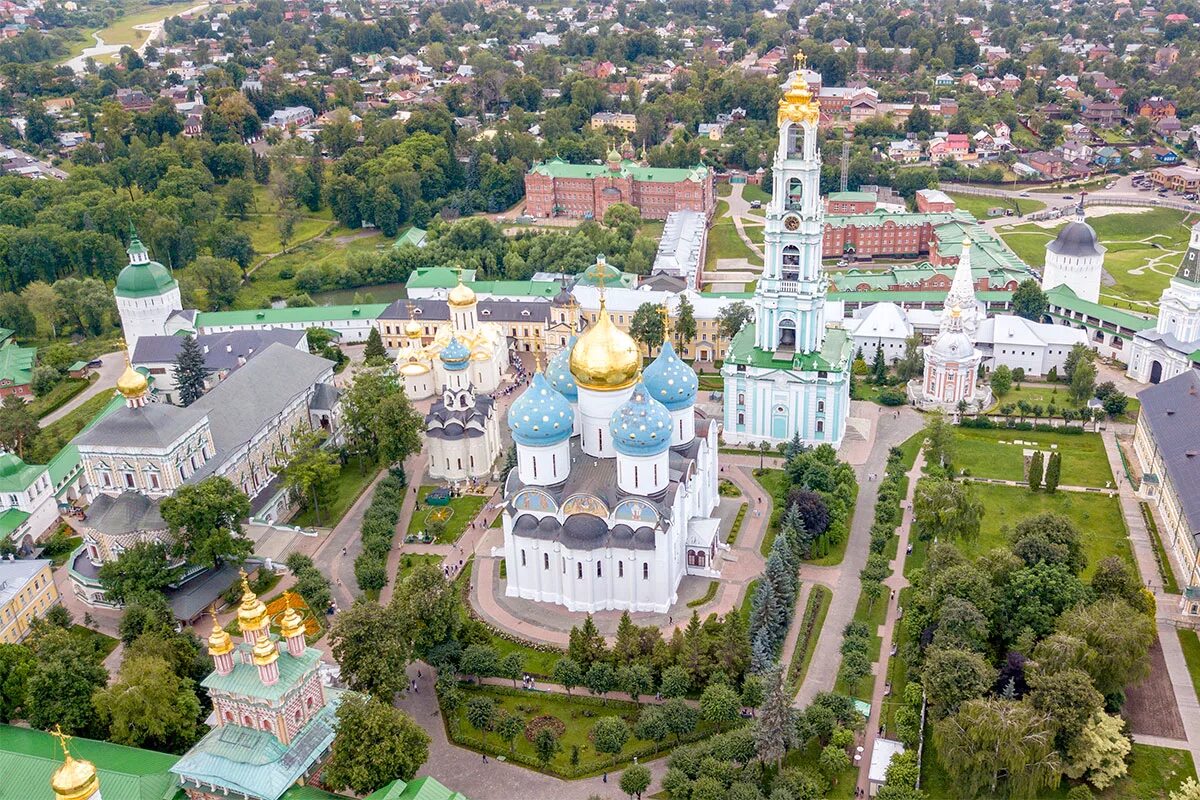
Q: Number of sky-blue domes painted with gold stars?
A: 5